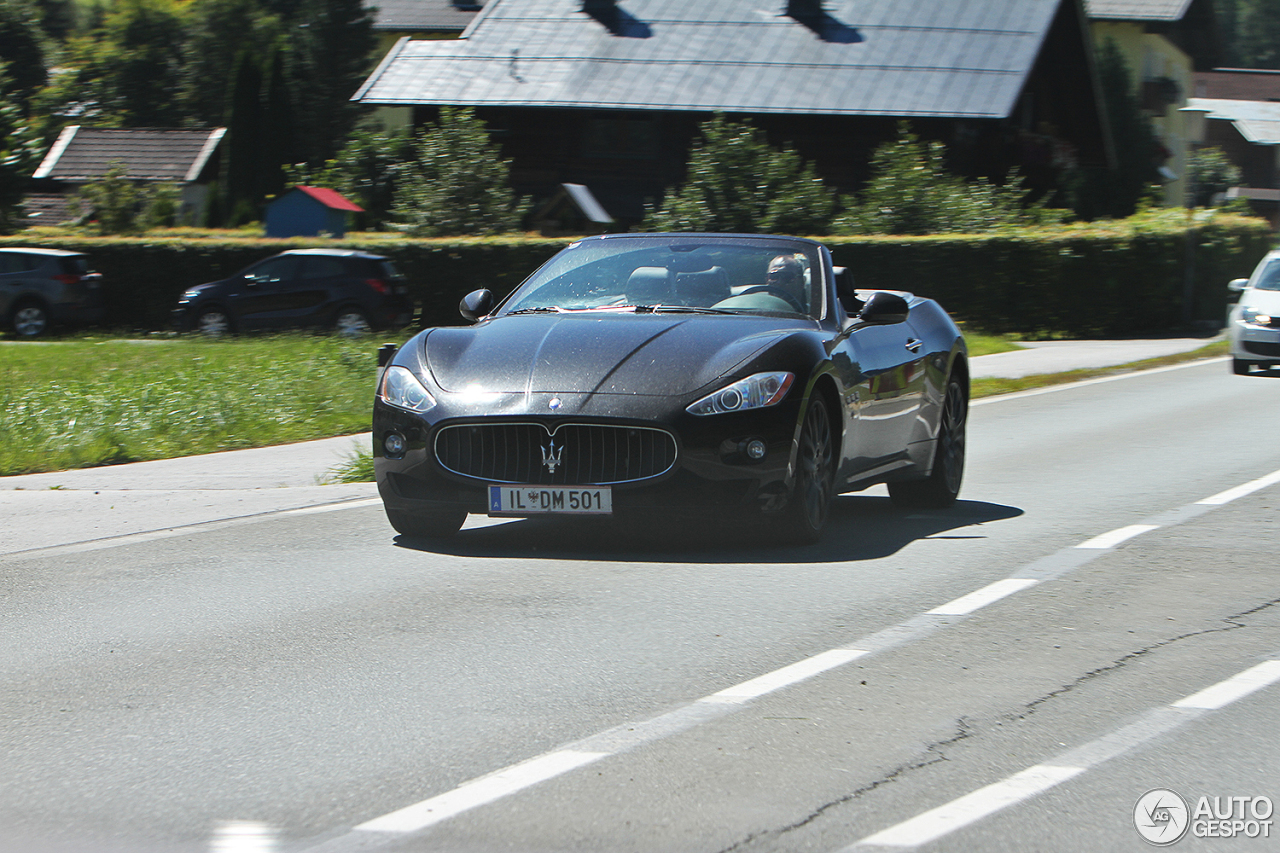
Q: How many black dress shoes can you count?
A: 0